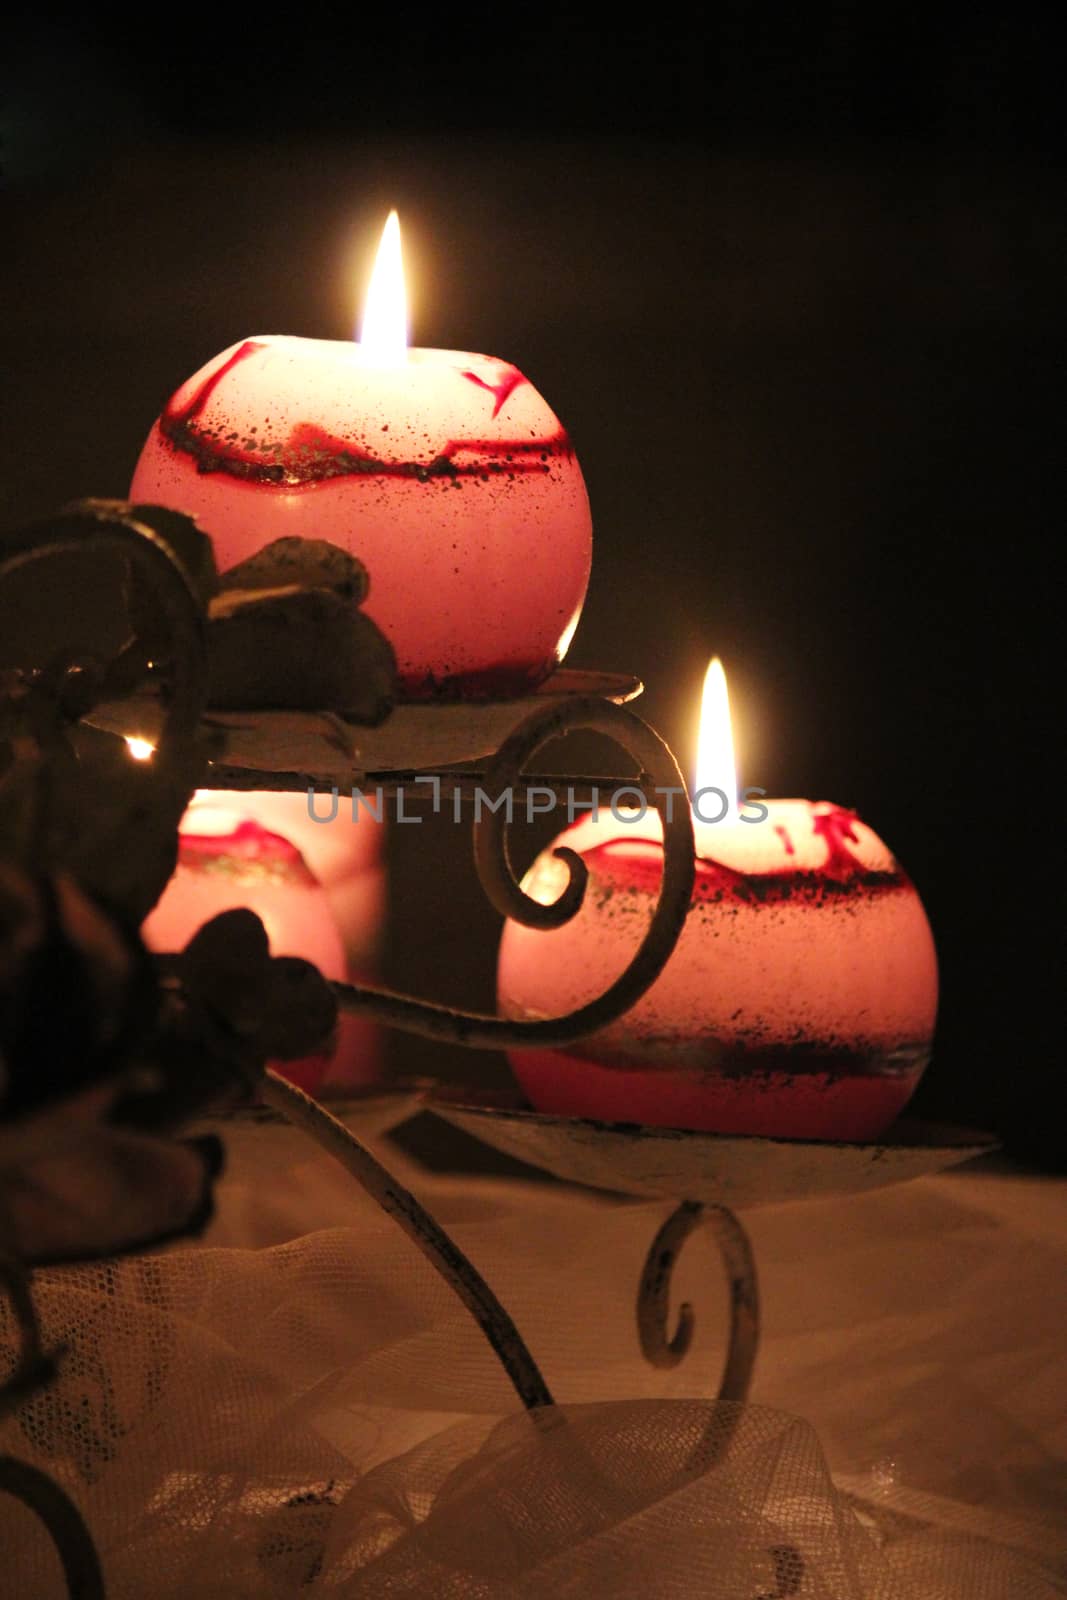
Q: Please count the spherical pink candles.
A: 3